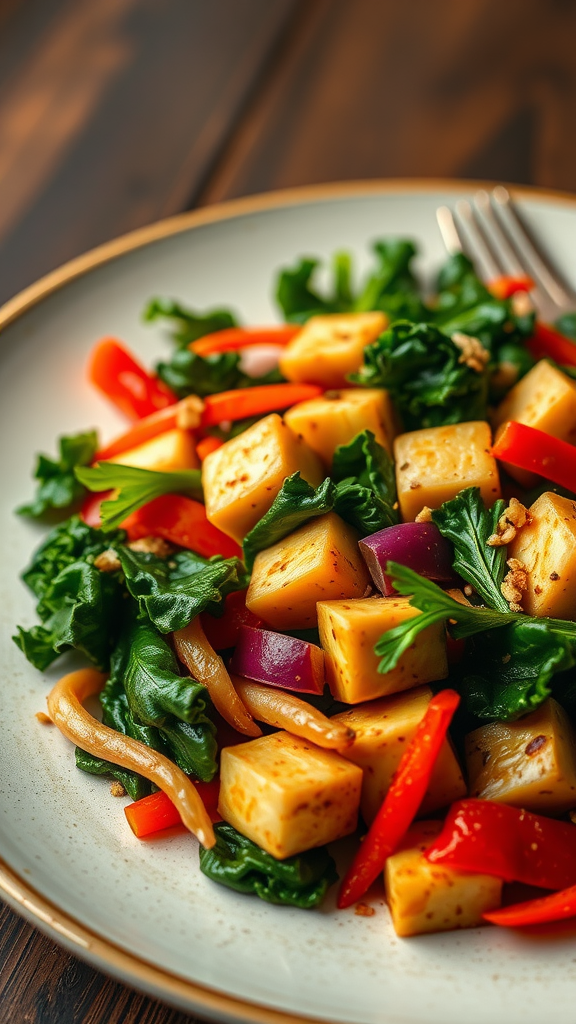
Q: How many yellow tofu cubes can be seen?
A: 13